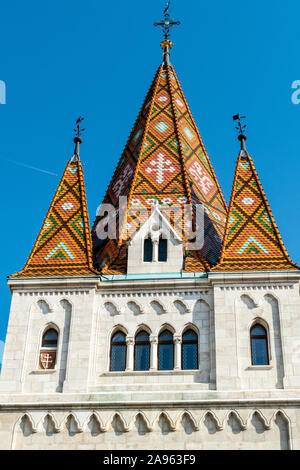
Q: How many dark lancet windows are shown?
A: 8